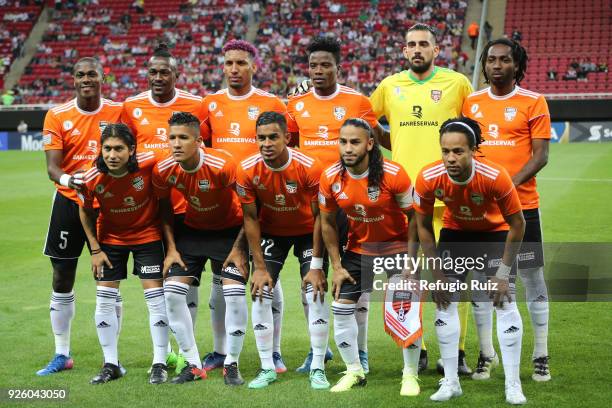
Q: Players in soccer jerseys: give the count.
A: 11